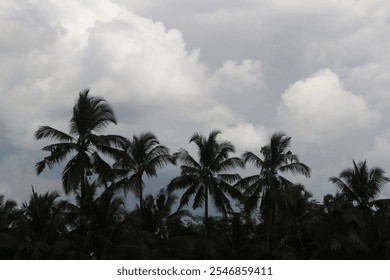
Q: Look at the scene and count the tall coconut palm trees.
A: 5